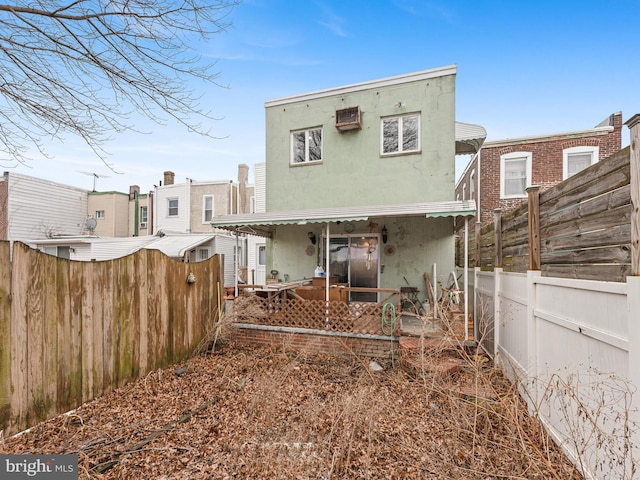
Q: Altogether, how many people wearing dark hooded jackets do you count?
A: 0